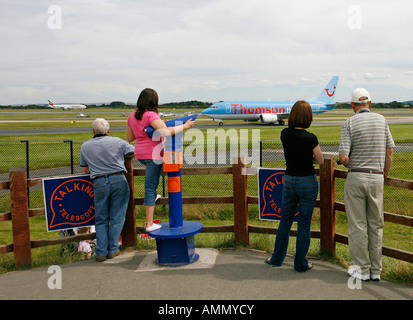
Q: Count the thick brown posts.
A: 4